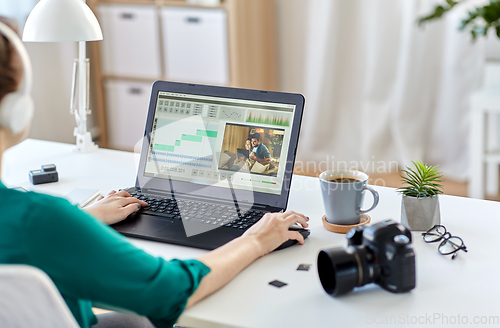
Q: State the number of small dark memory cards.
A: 2